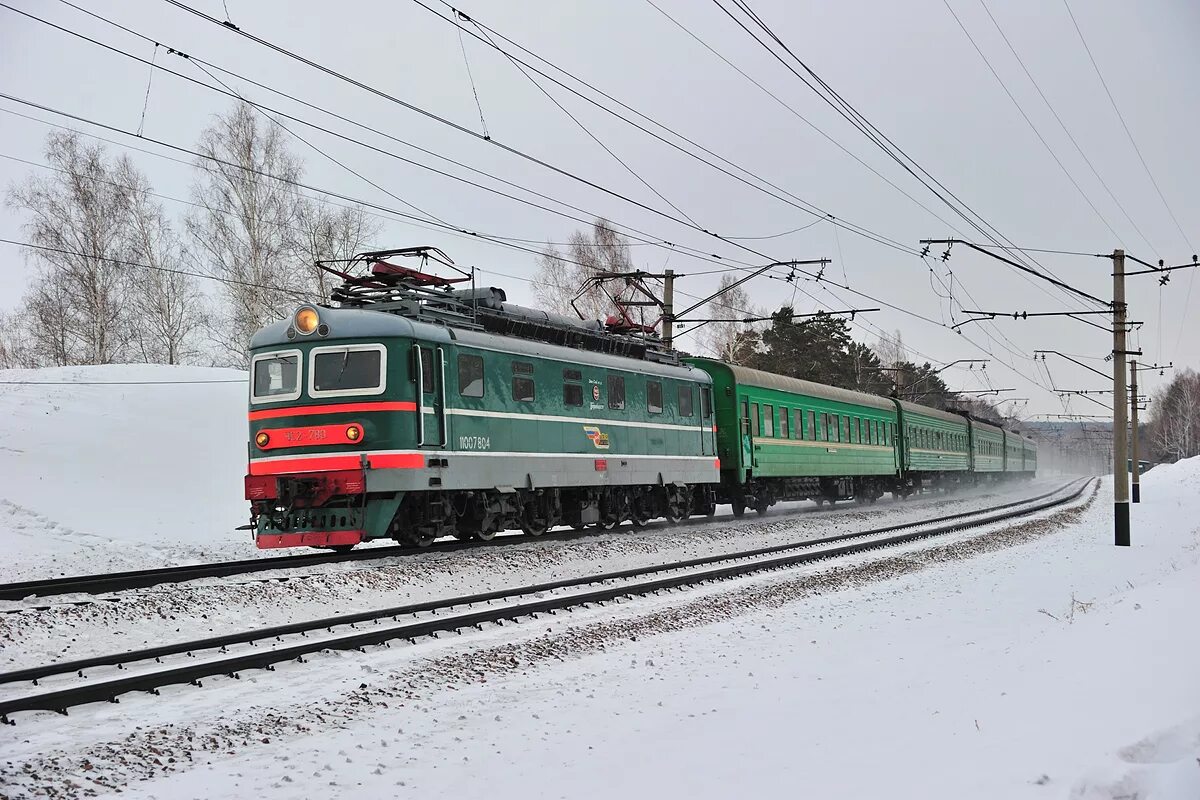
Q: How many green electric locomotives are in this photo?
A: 1